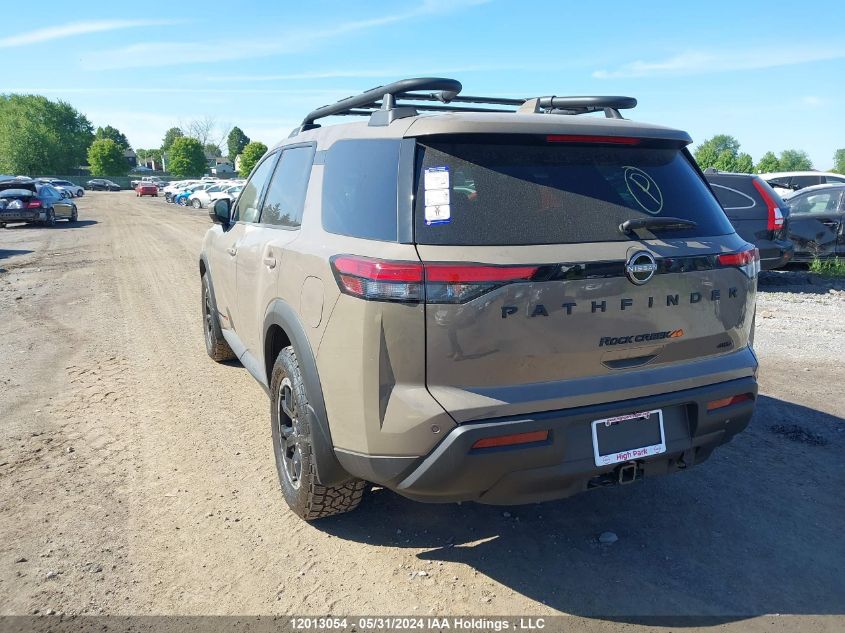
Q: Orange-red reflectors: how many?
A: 2